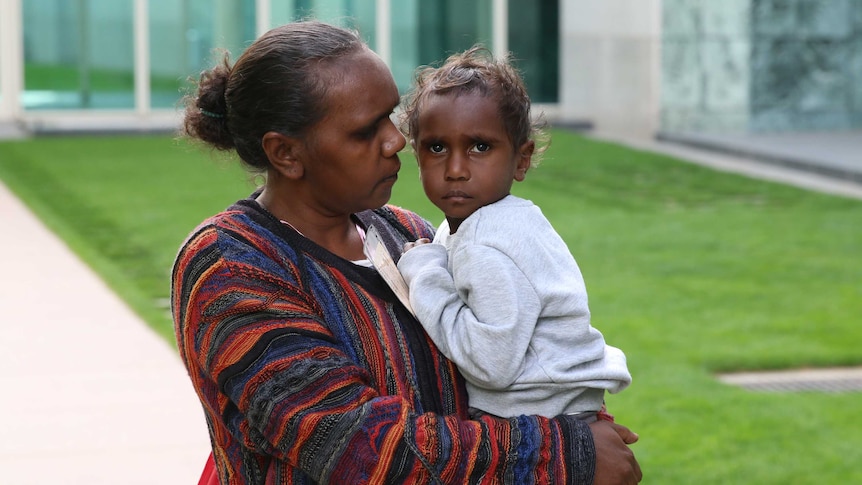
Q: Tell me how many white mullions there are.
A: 5